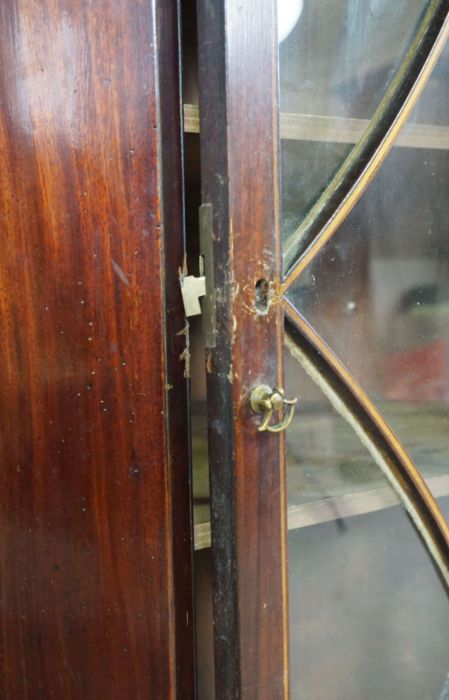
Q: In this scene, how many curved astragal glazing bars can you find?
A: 2